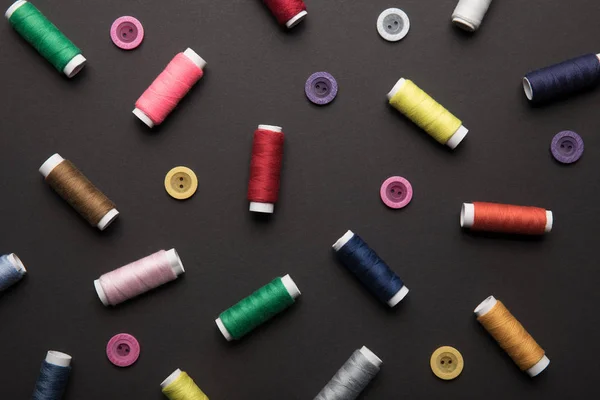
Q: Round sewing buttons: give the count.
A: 8